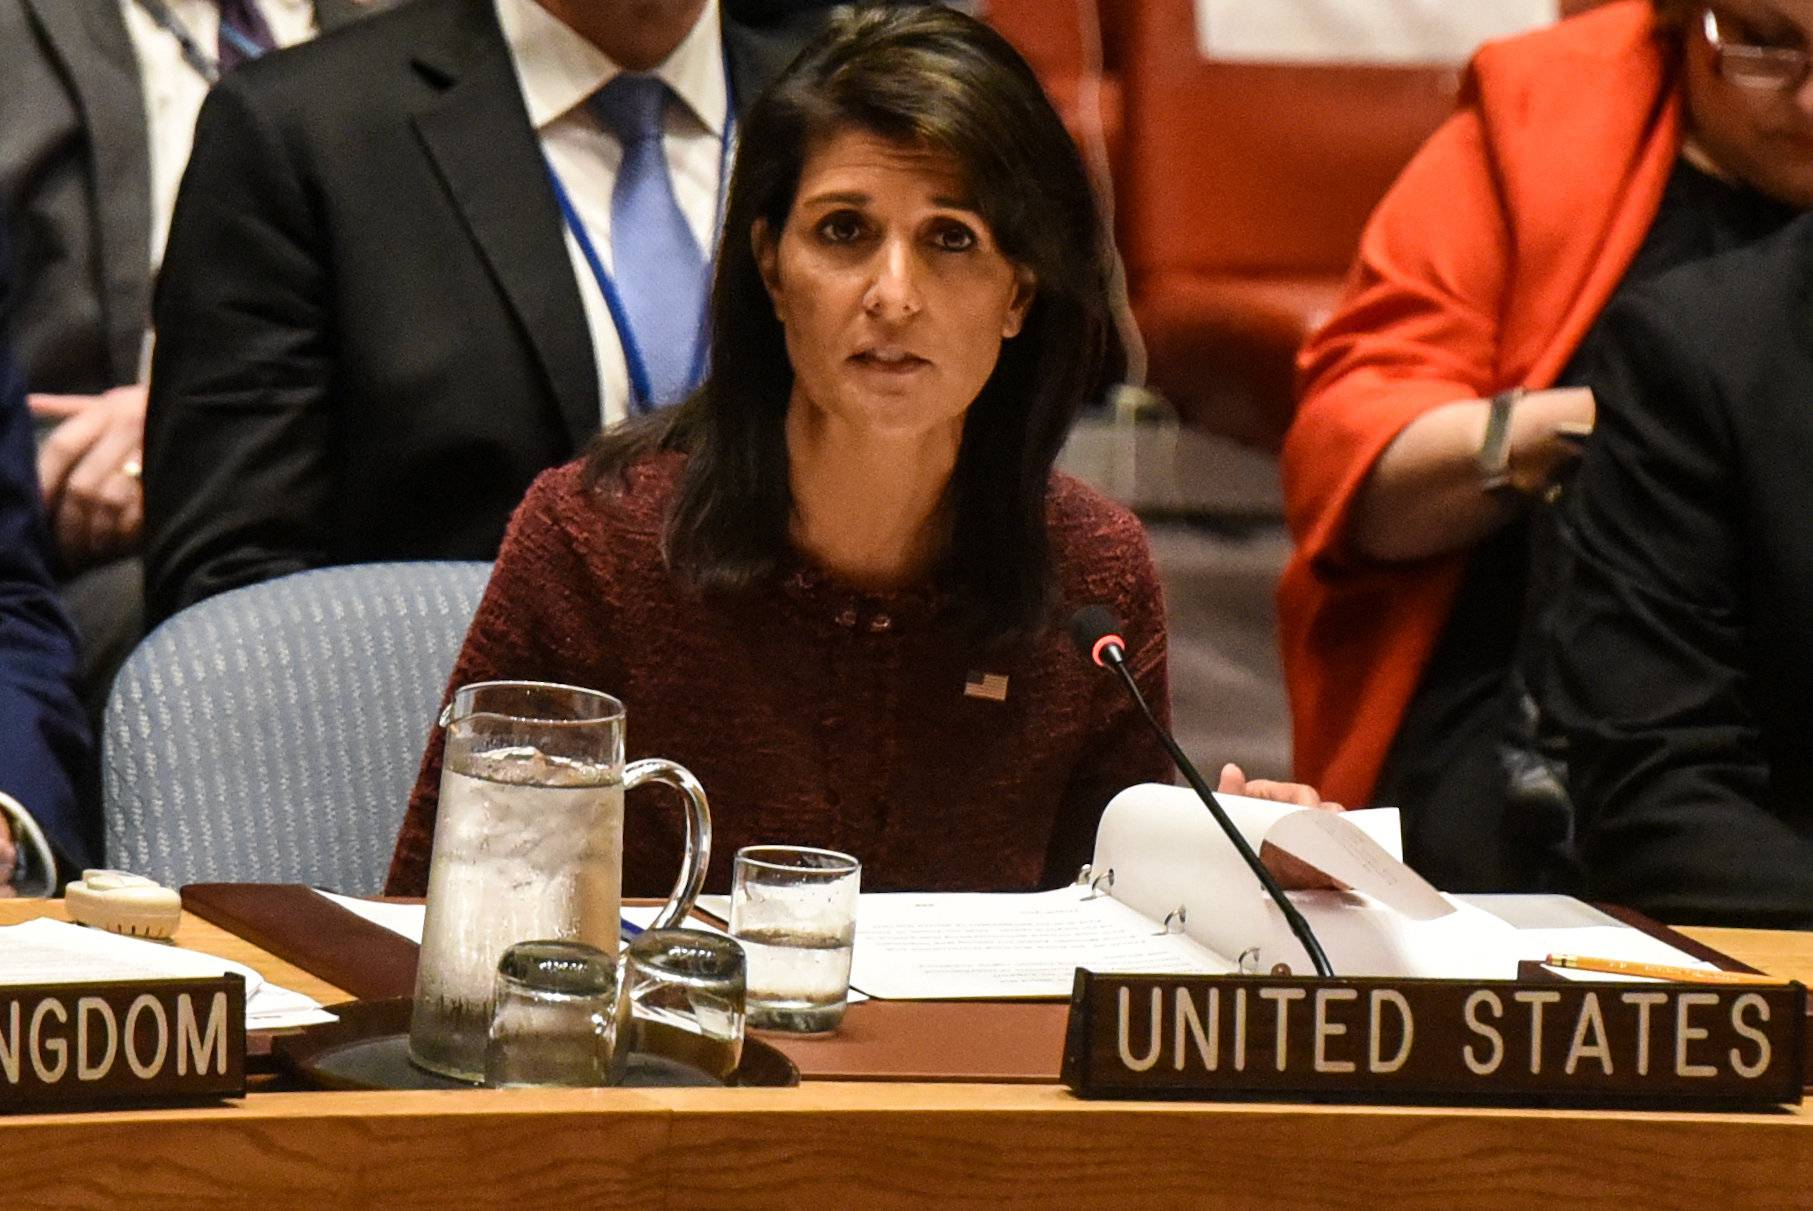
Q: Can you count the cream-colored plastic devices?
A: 1